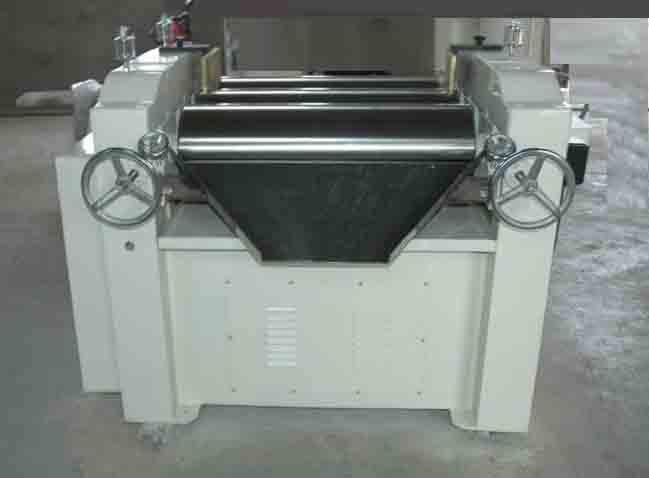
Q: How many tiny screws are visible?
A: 10